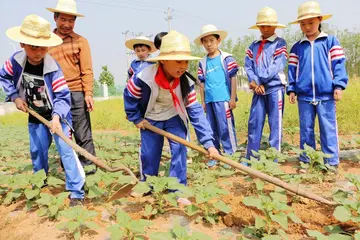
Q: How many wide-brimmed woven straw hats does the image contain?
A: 7